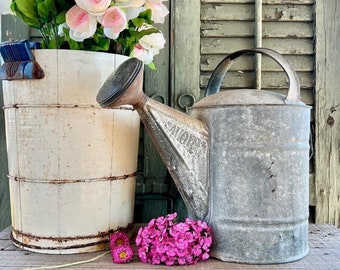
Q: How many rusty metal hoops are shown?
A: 4